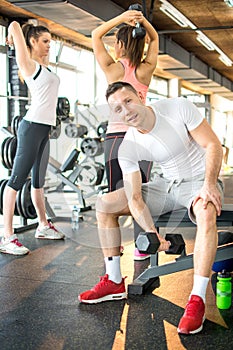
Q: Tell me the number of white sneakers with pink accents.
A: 2